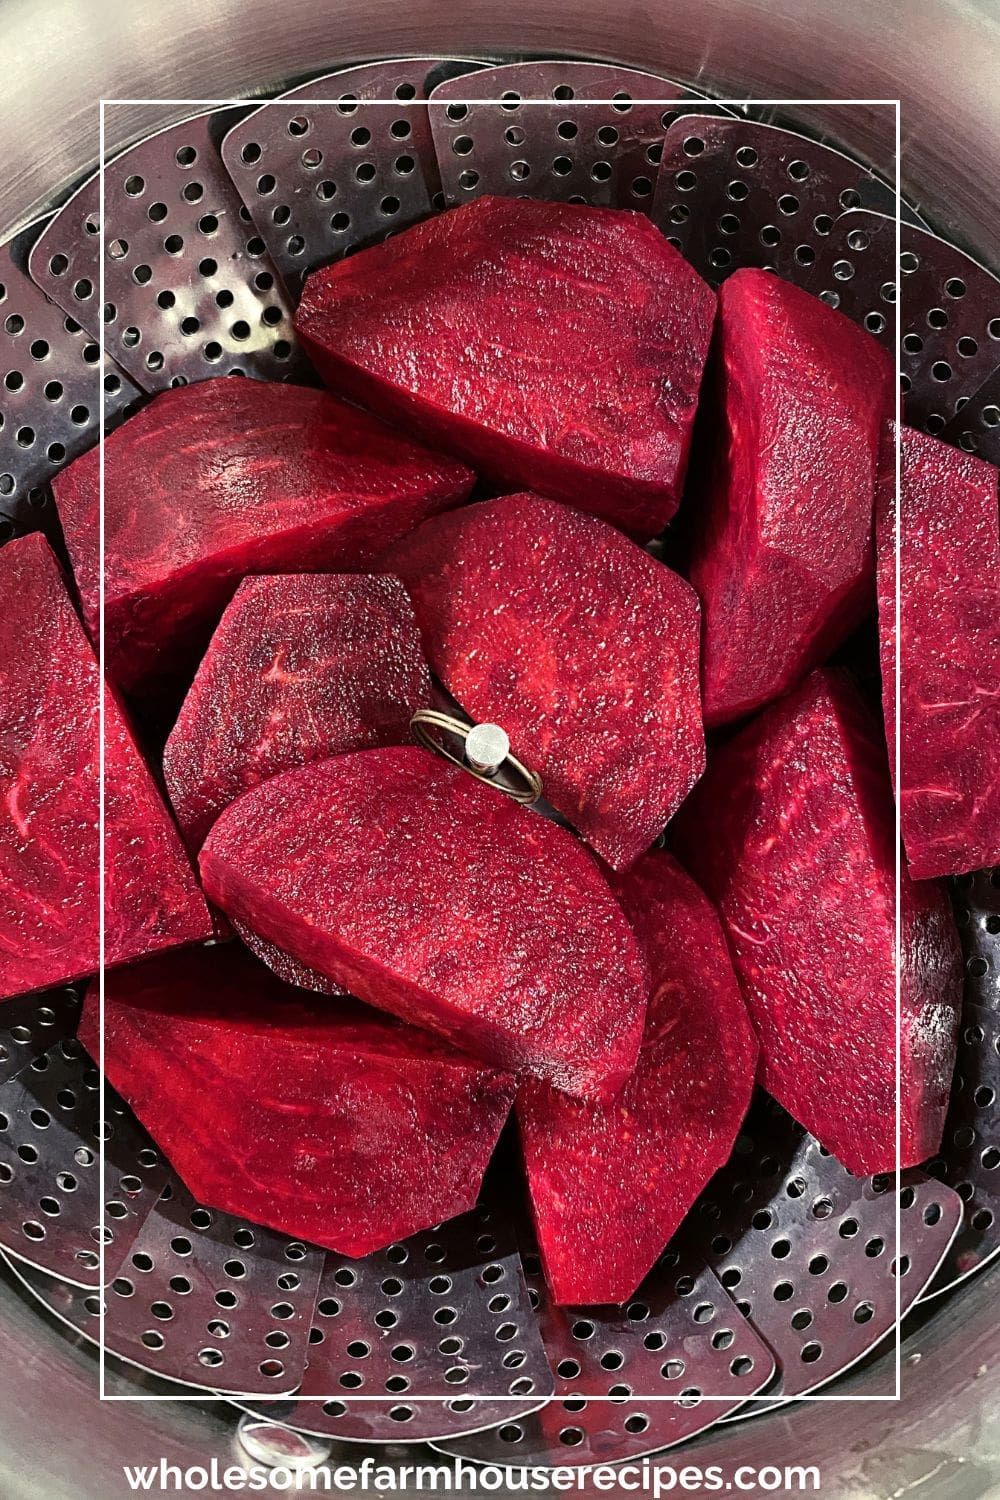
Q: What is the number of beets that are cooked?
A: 0